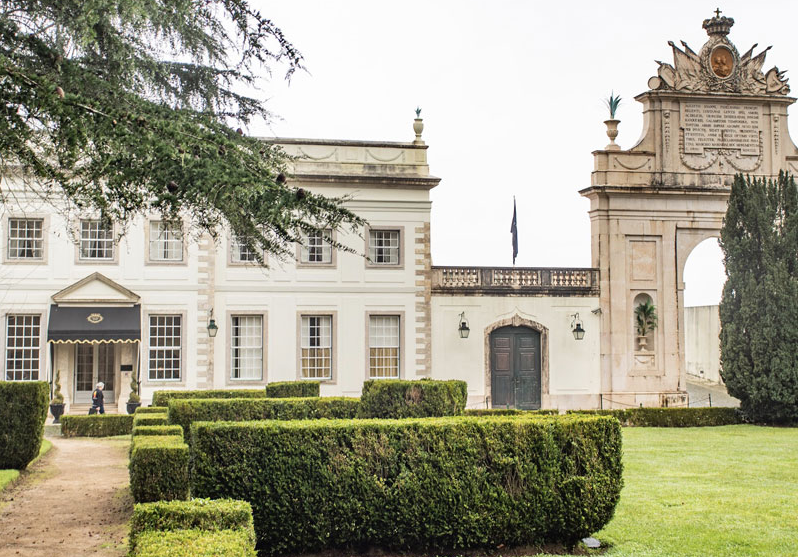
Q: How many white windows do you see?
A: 11